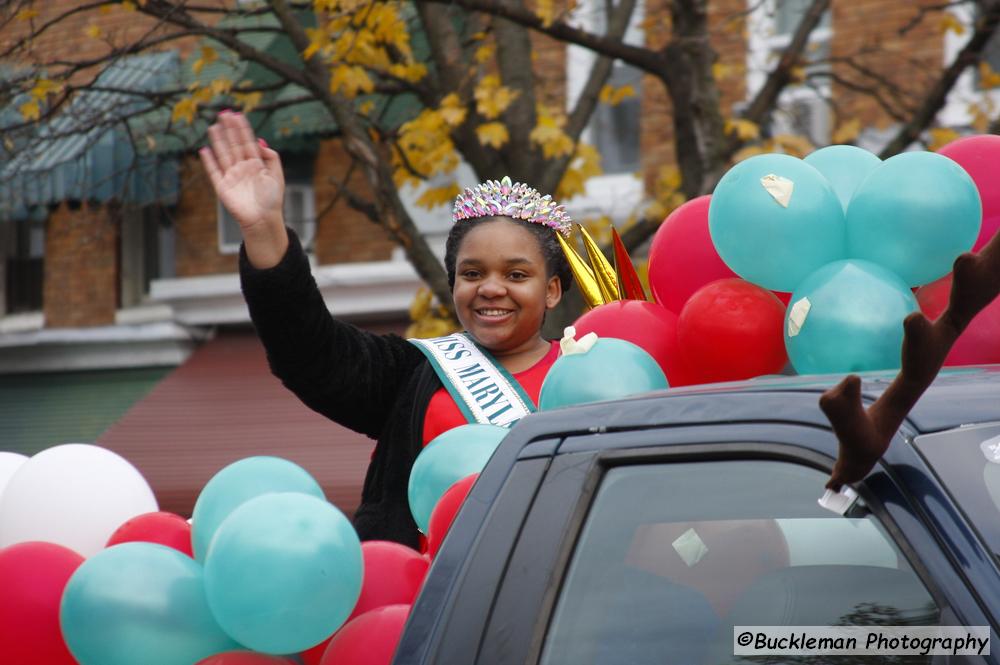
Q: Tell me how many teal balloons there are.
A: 9